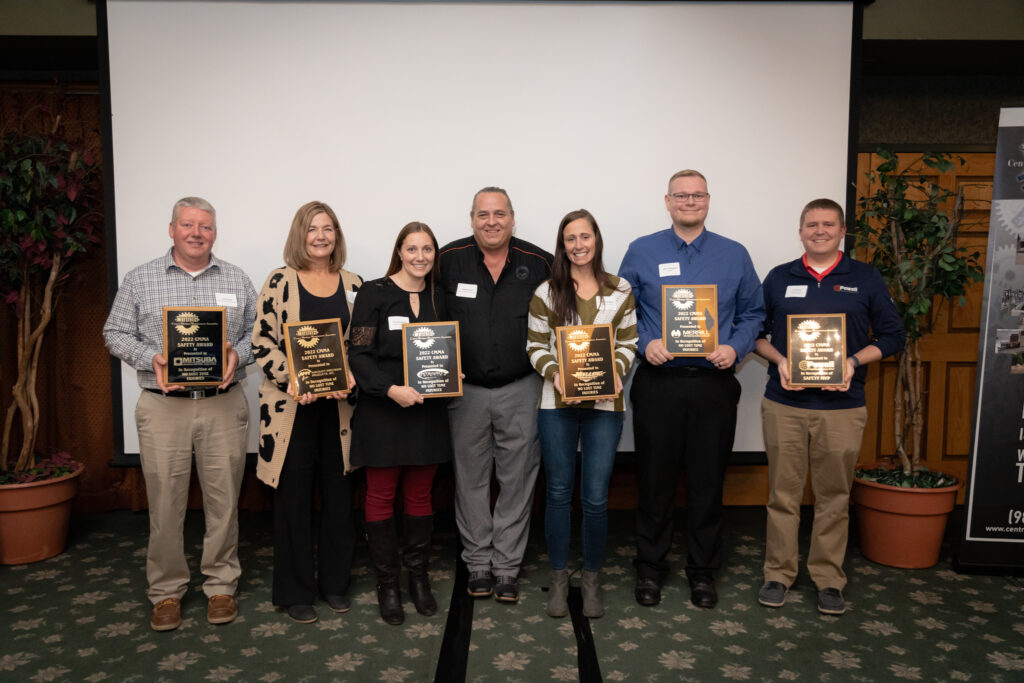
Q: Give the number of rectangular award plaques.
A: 6